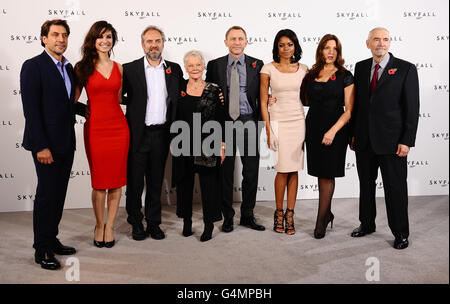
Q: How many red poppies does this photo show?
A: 5